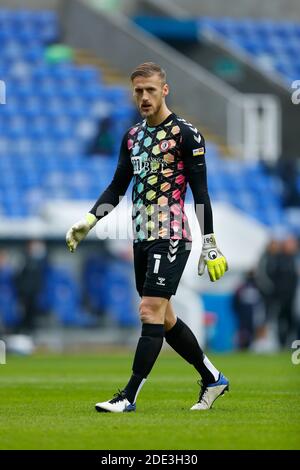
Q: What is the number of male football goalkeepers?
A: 1